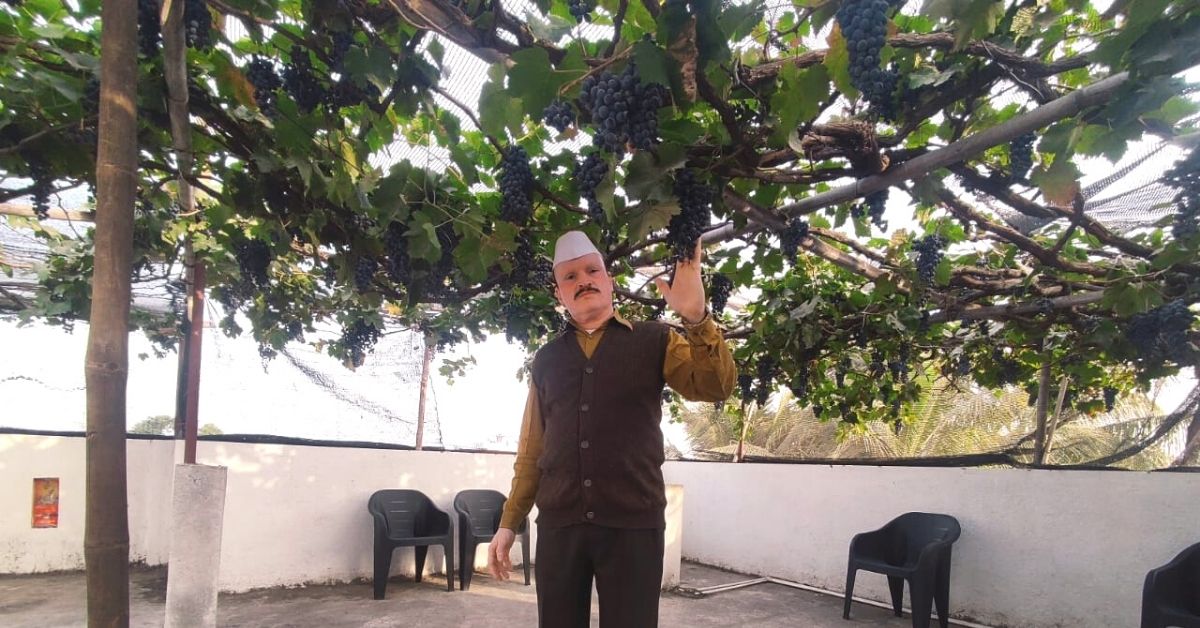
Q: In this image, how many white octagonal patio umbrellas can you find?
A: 0